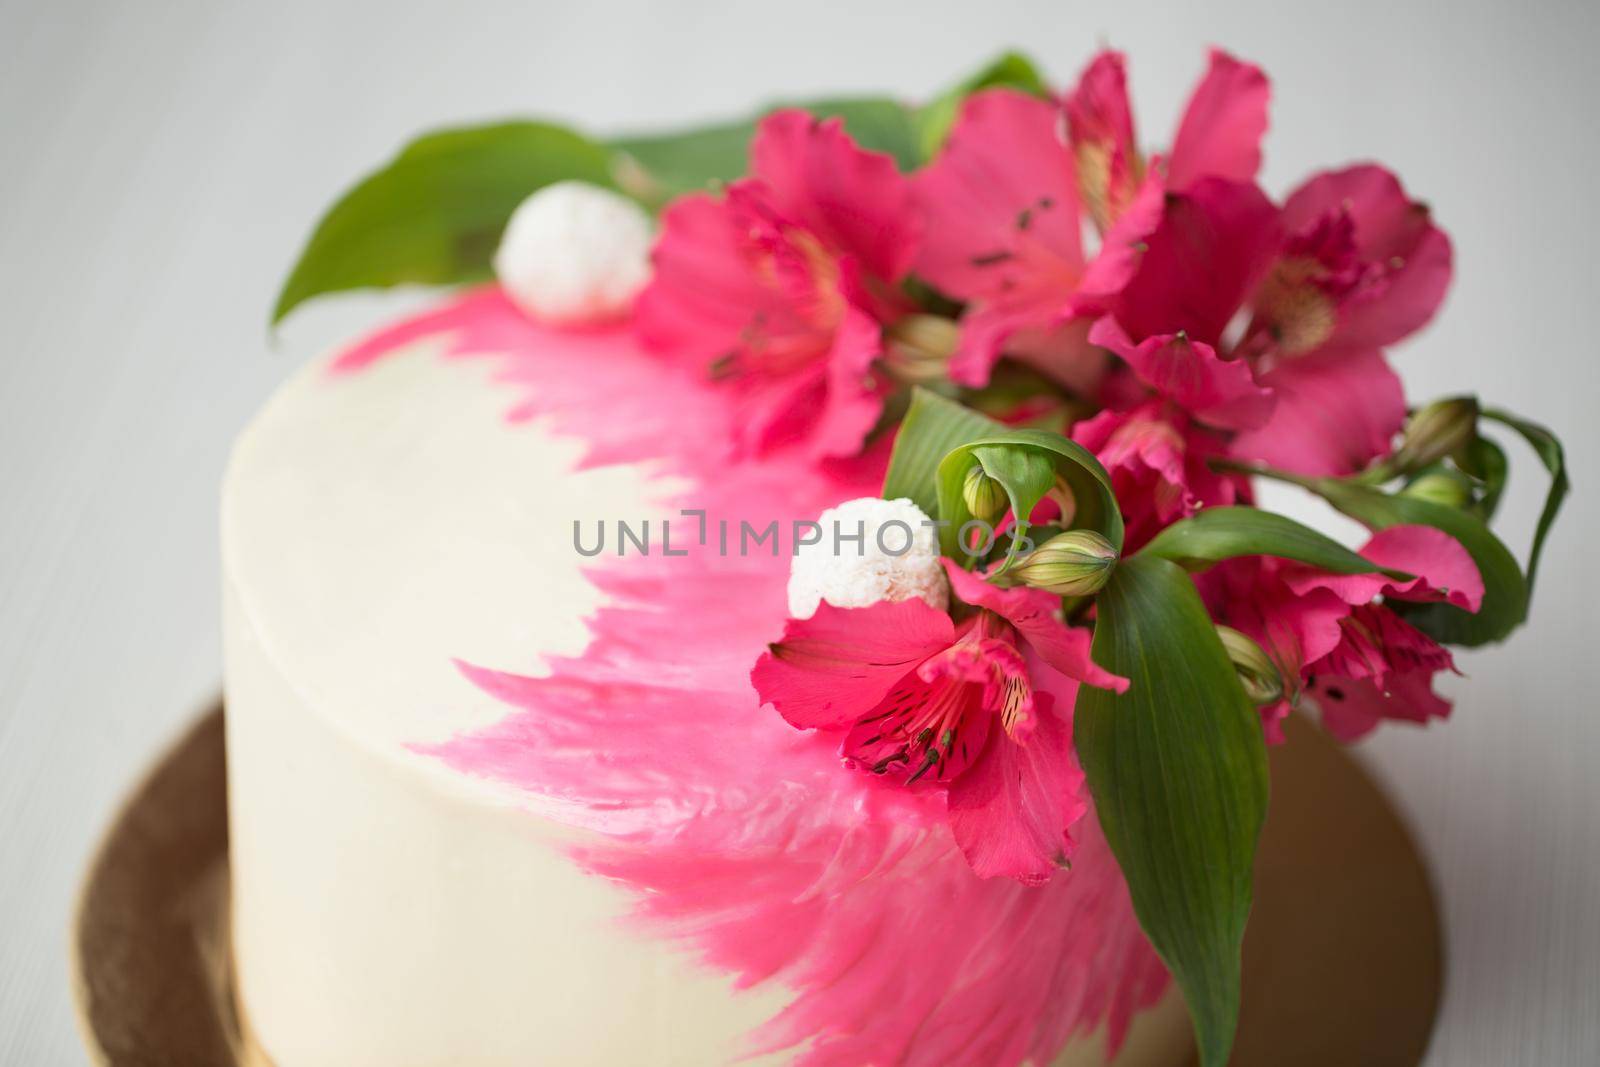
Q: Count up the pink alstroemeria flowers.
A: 6